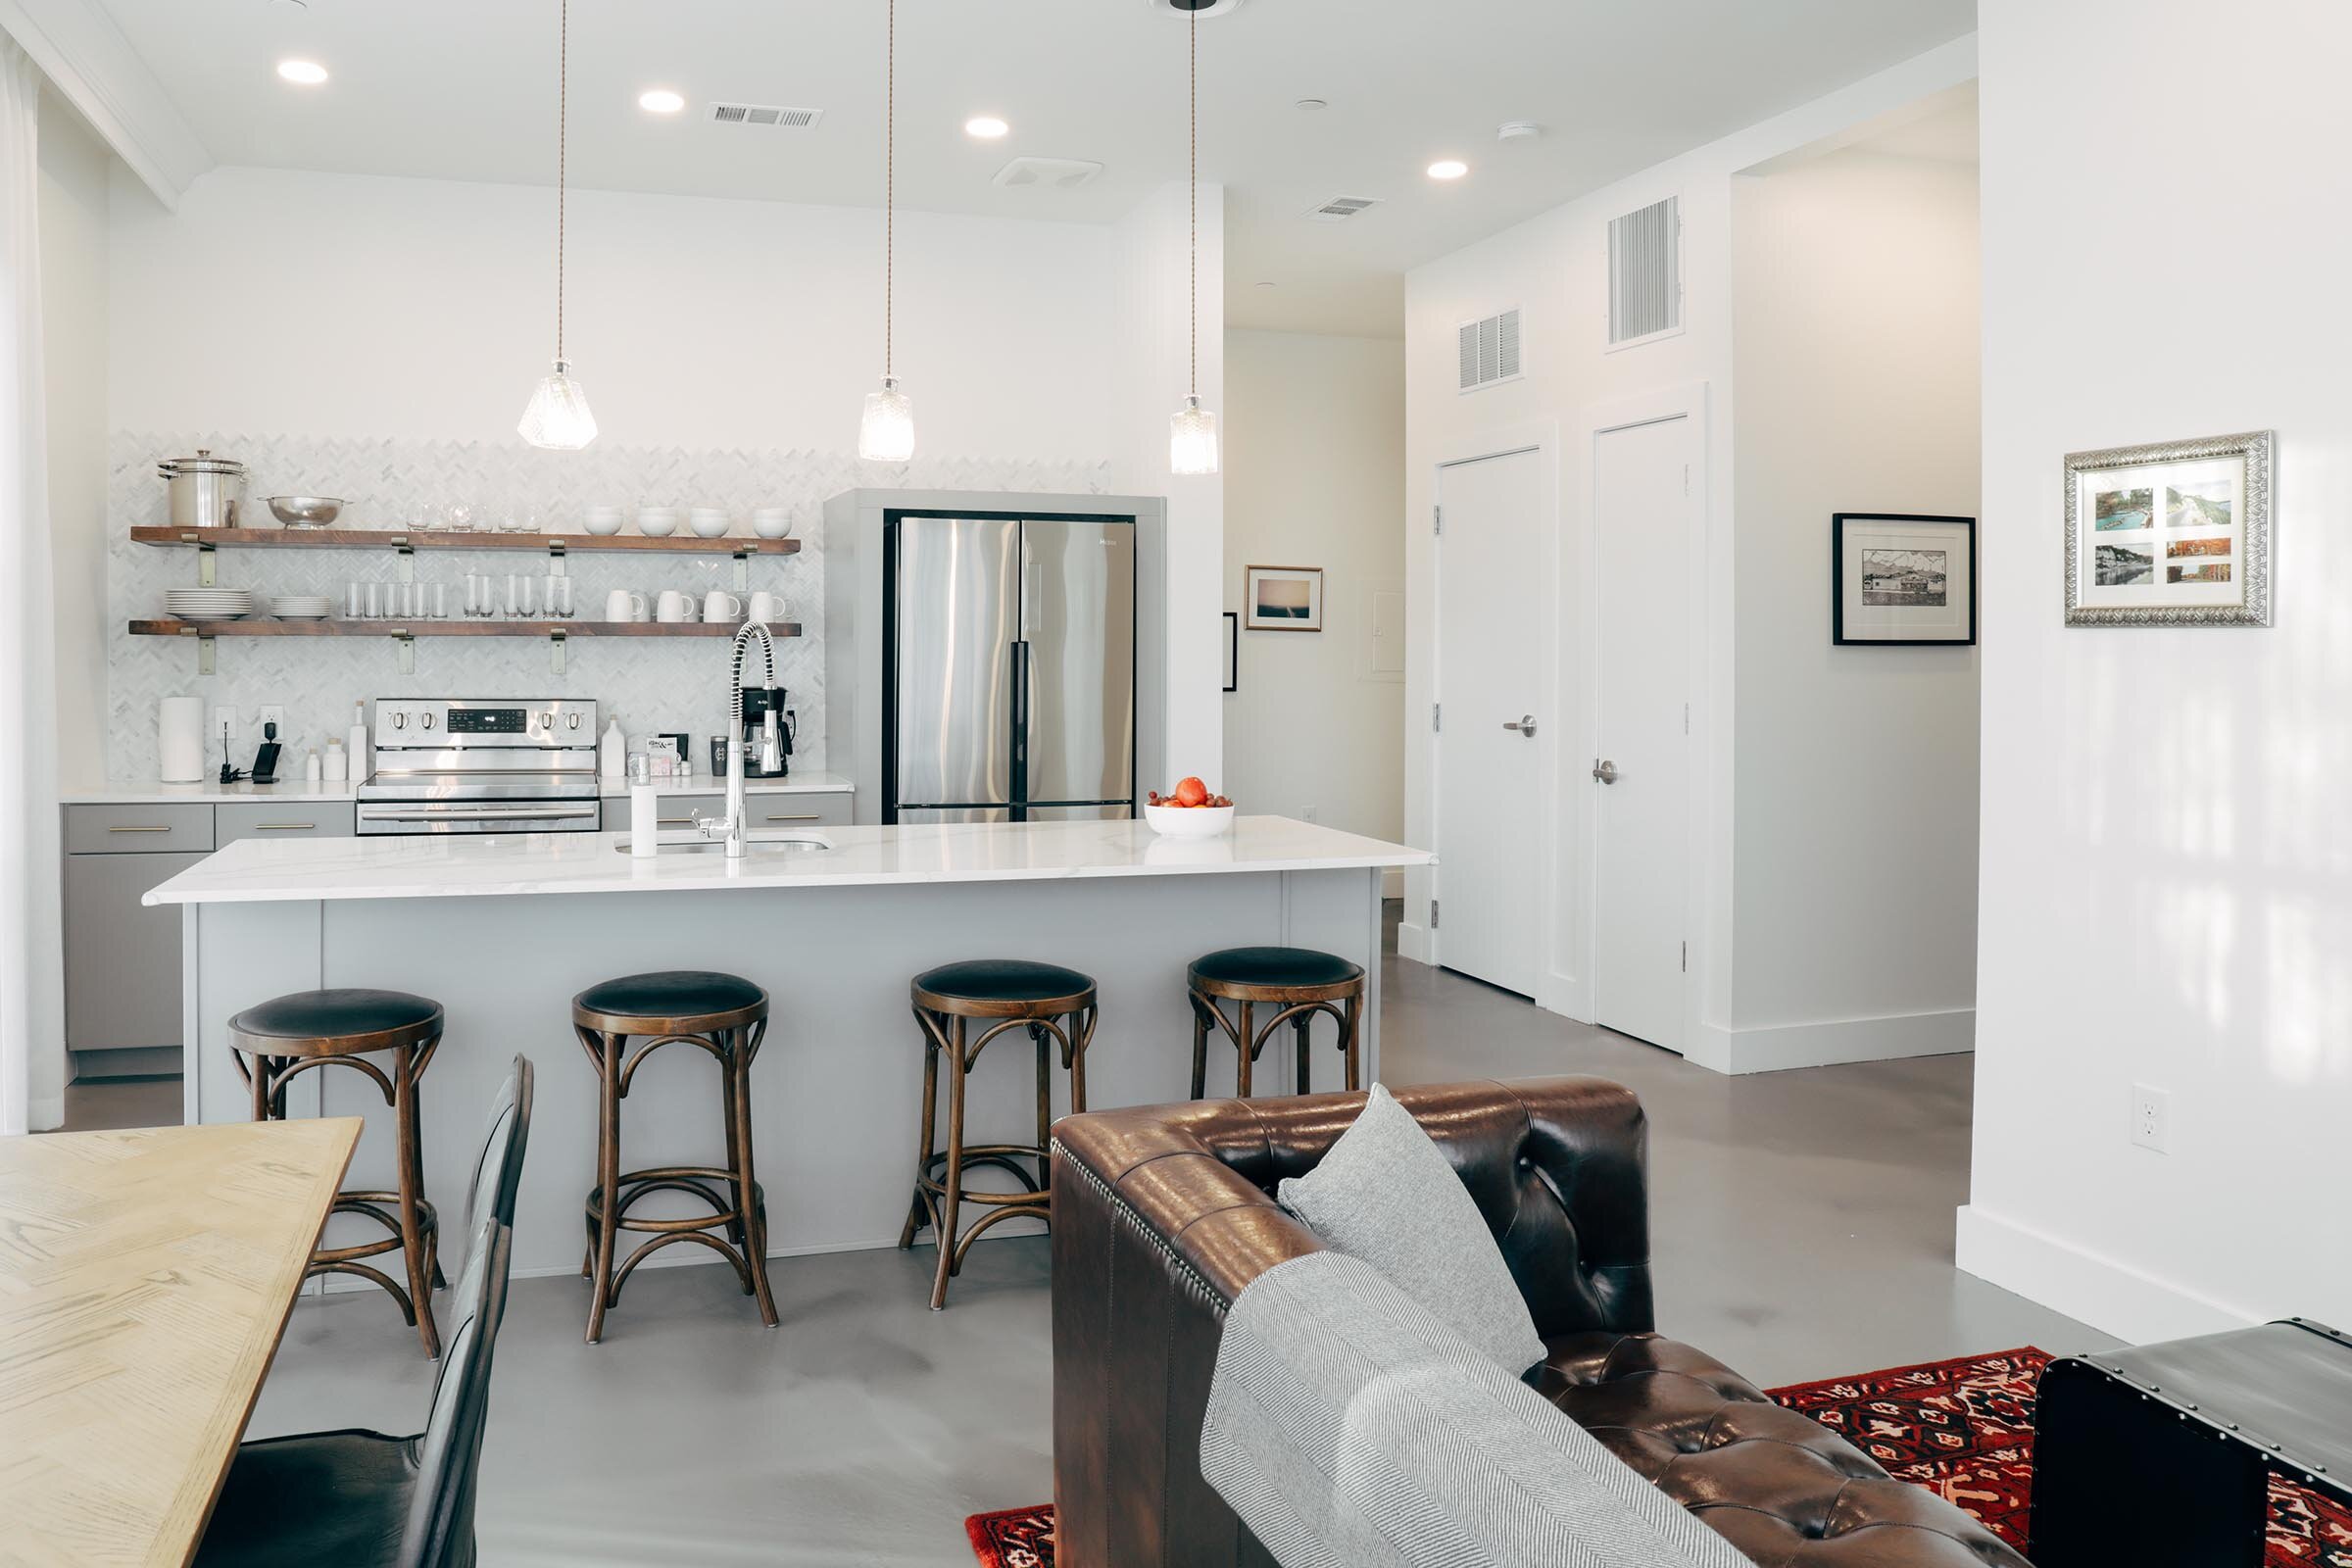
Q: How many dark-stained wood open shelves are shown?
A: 2